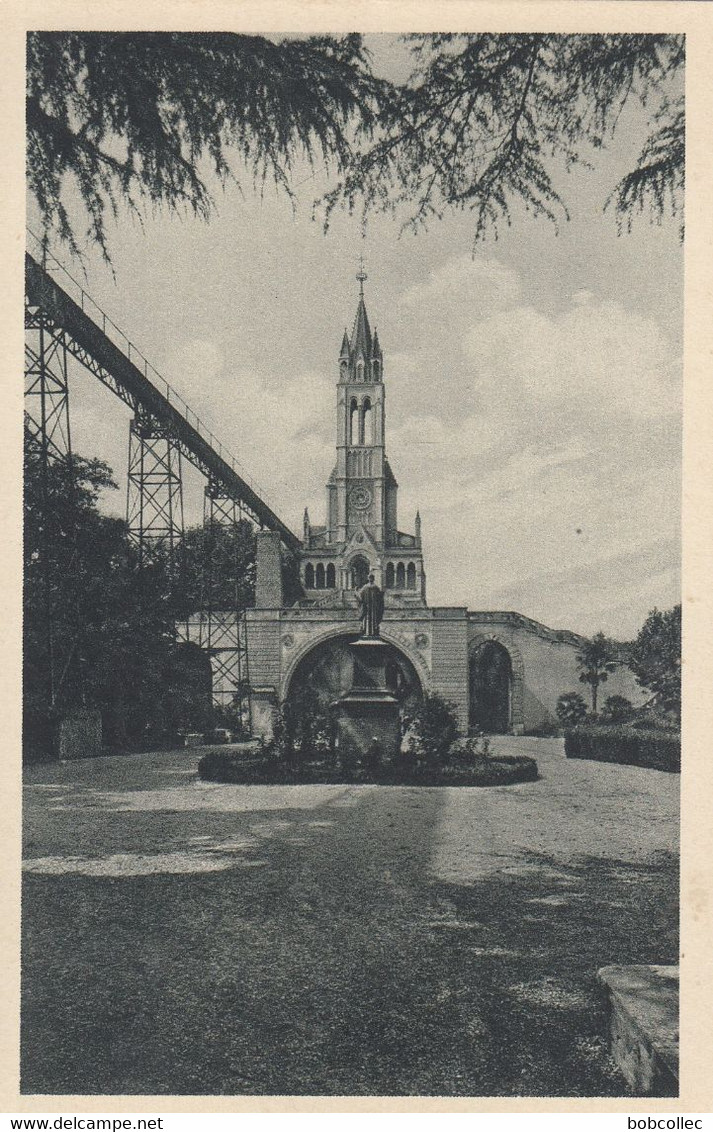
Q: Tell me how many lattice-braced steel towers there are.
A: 3